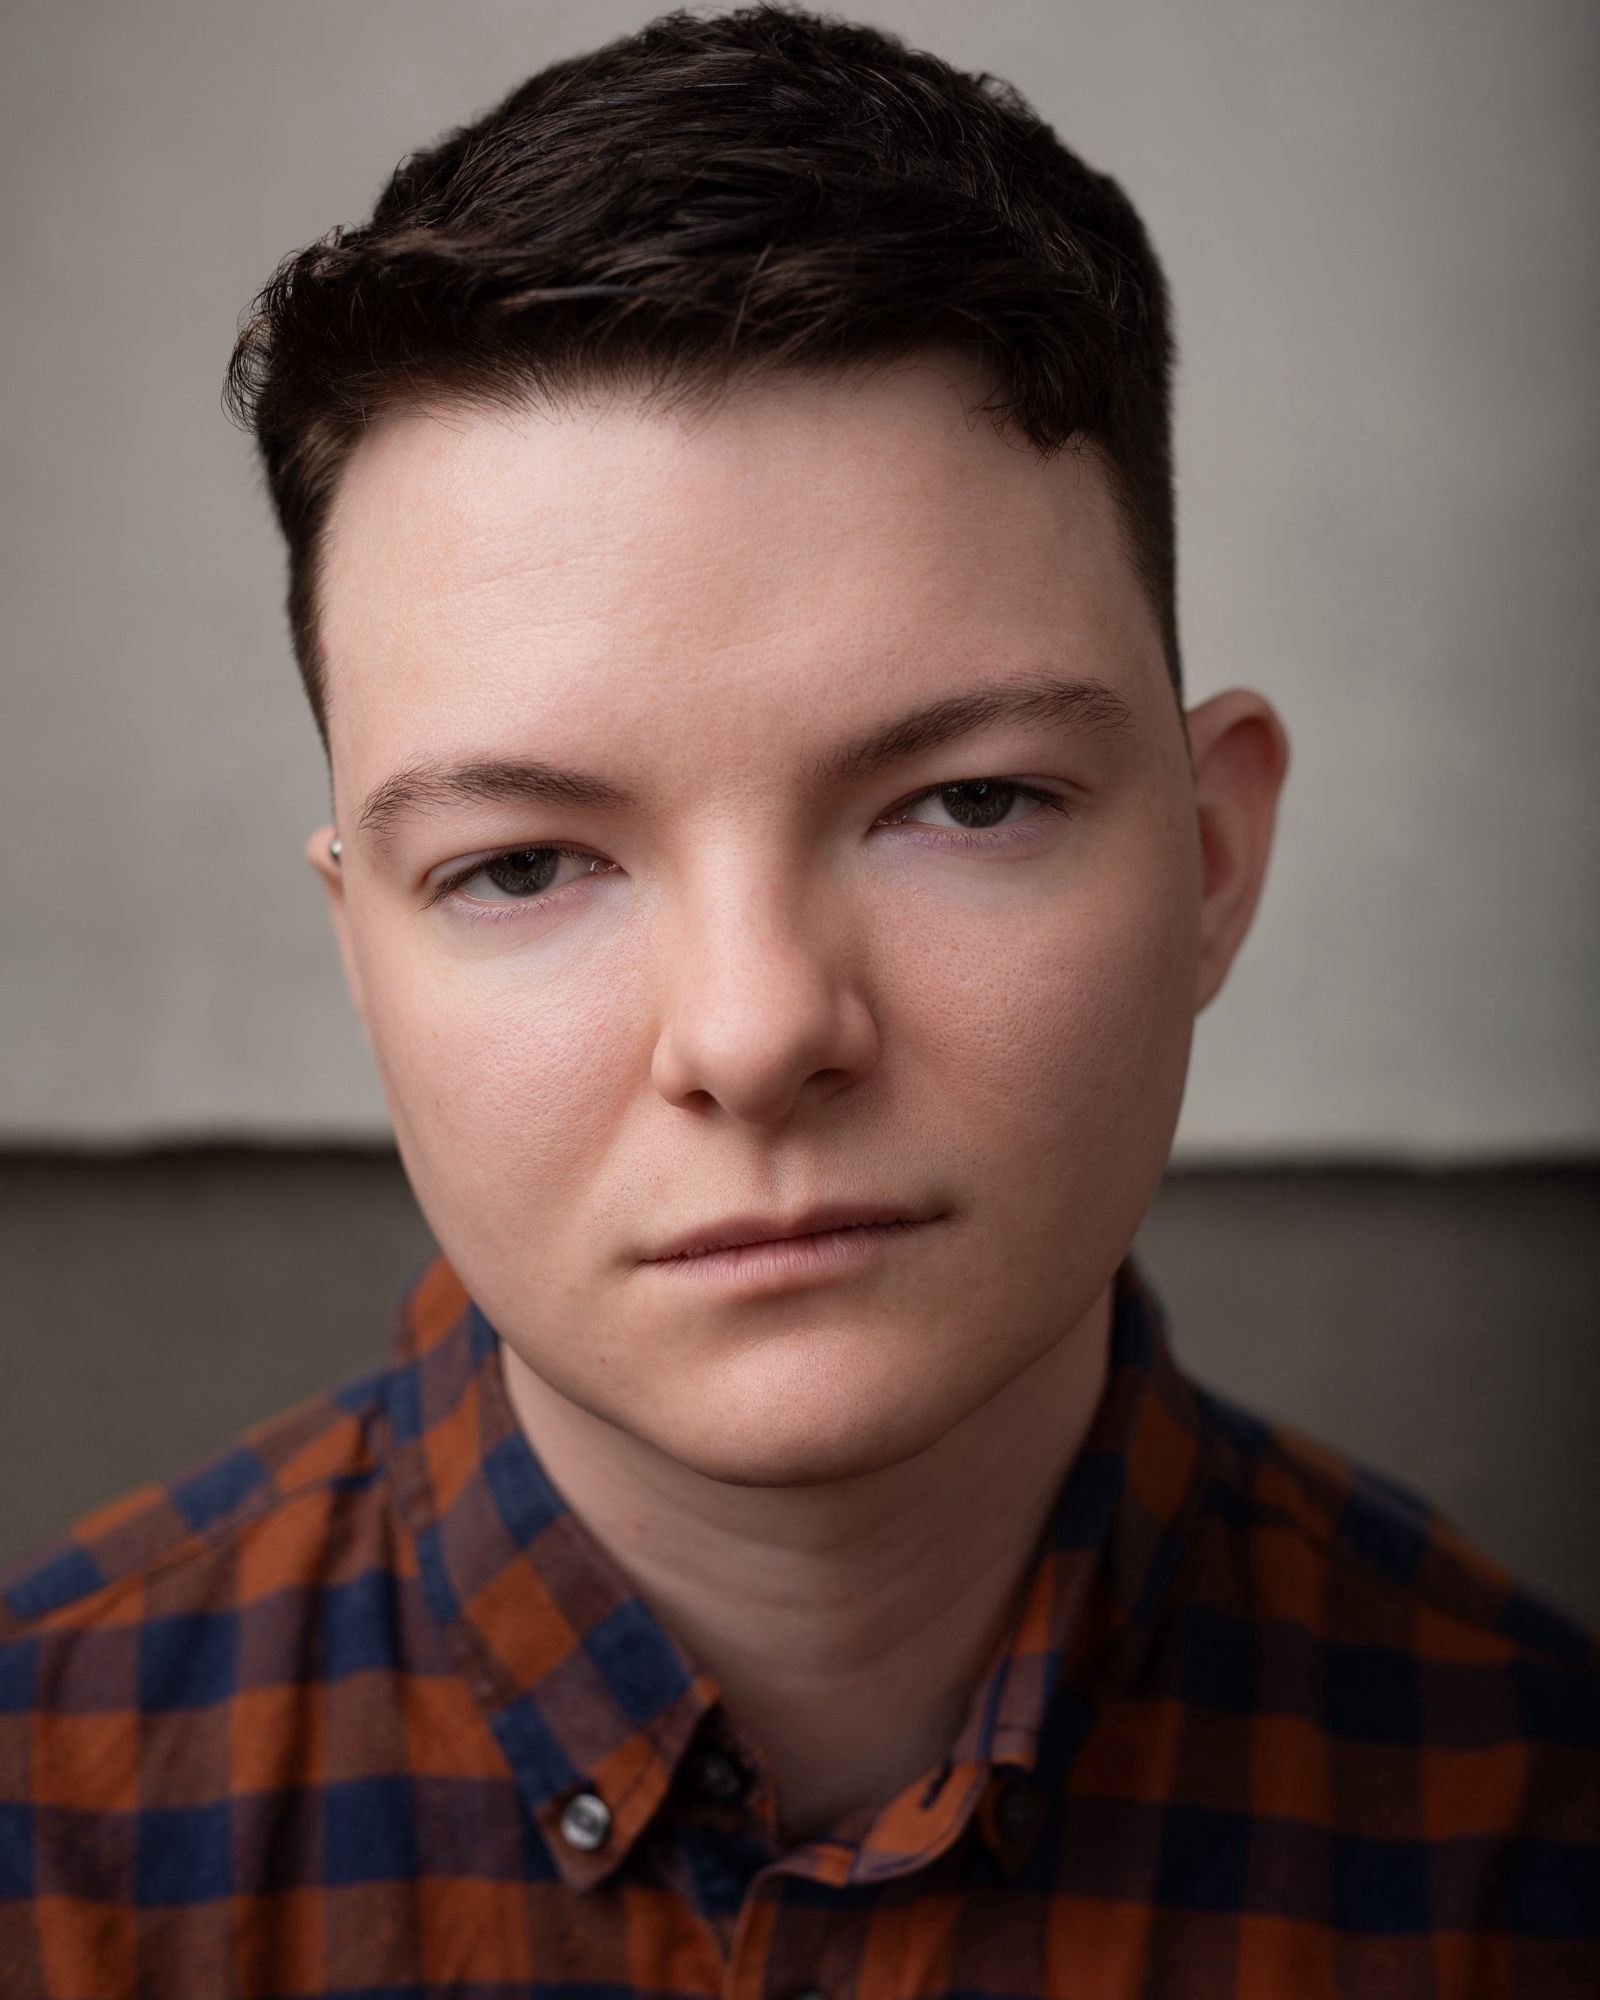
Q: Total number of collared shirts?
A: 1